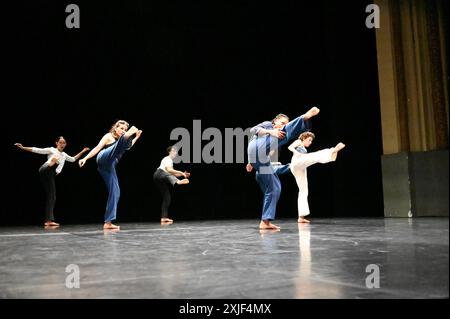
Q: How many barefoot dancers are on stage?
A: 5